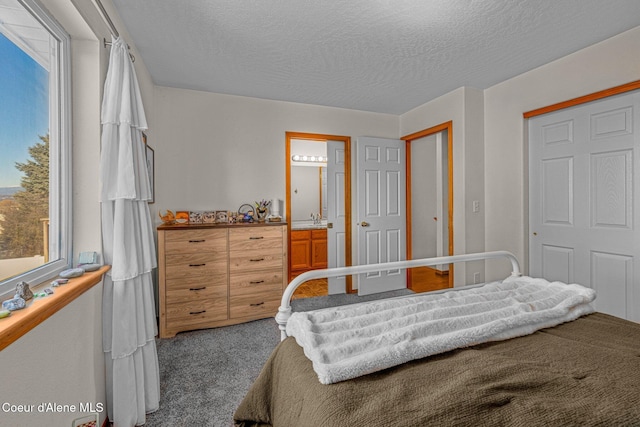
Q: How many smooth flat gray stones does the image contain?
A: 2